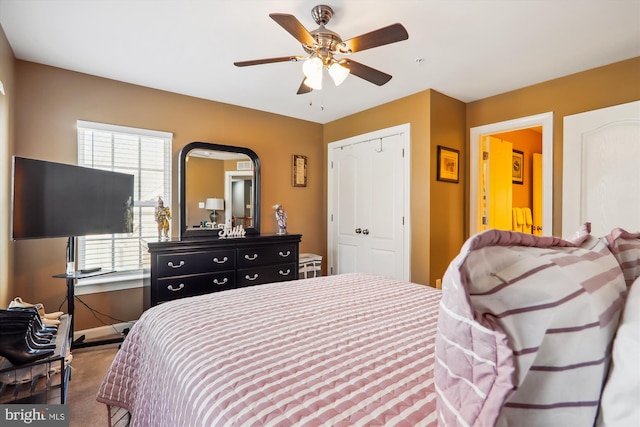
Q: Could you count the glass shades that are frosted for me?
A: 3